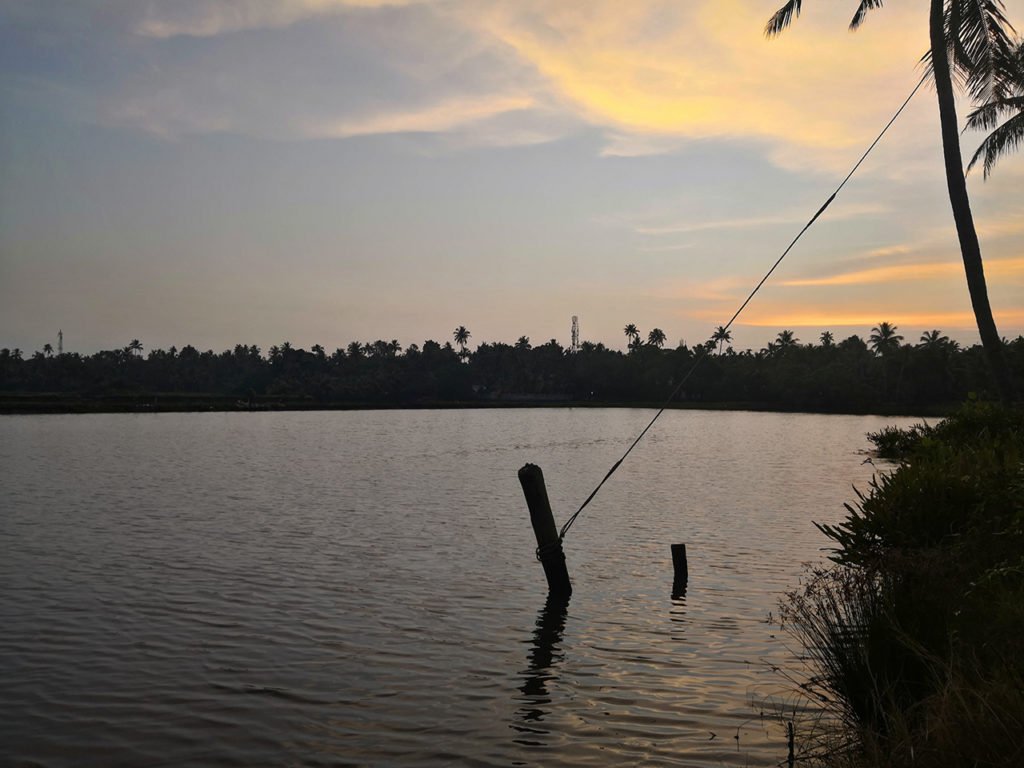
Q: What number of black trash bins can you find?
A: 0